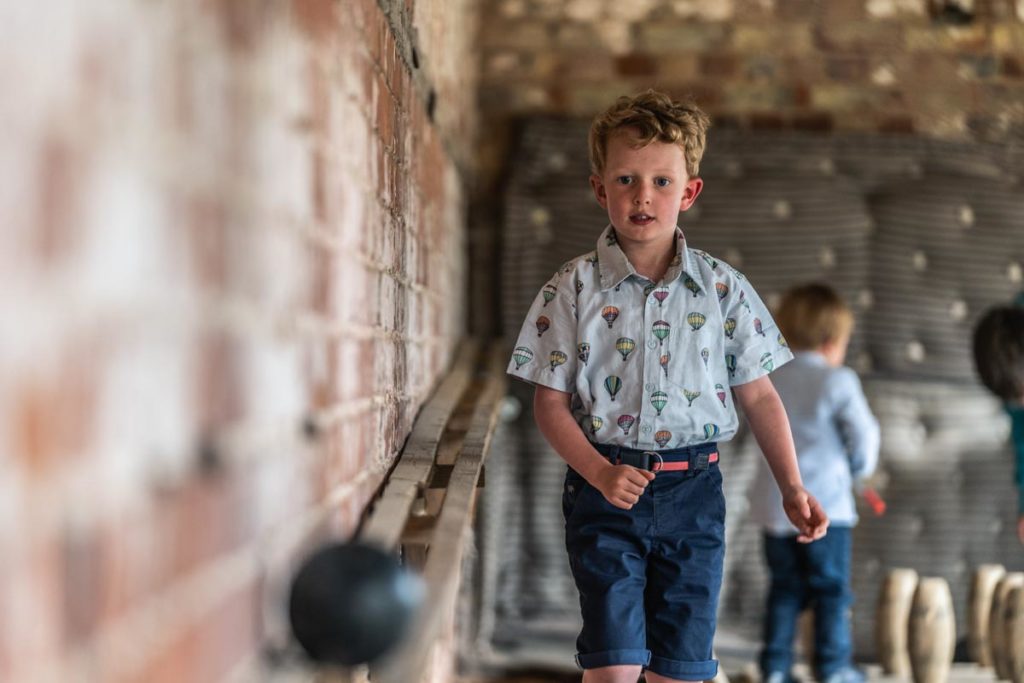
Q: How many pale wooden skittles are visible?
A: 5